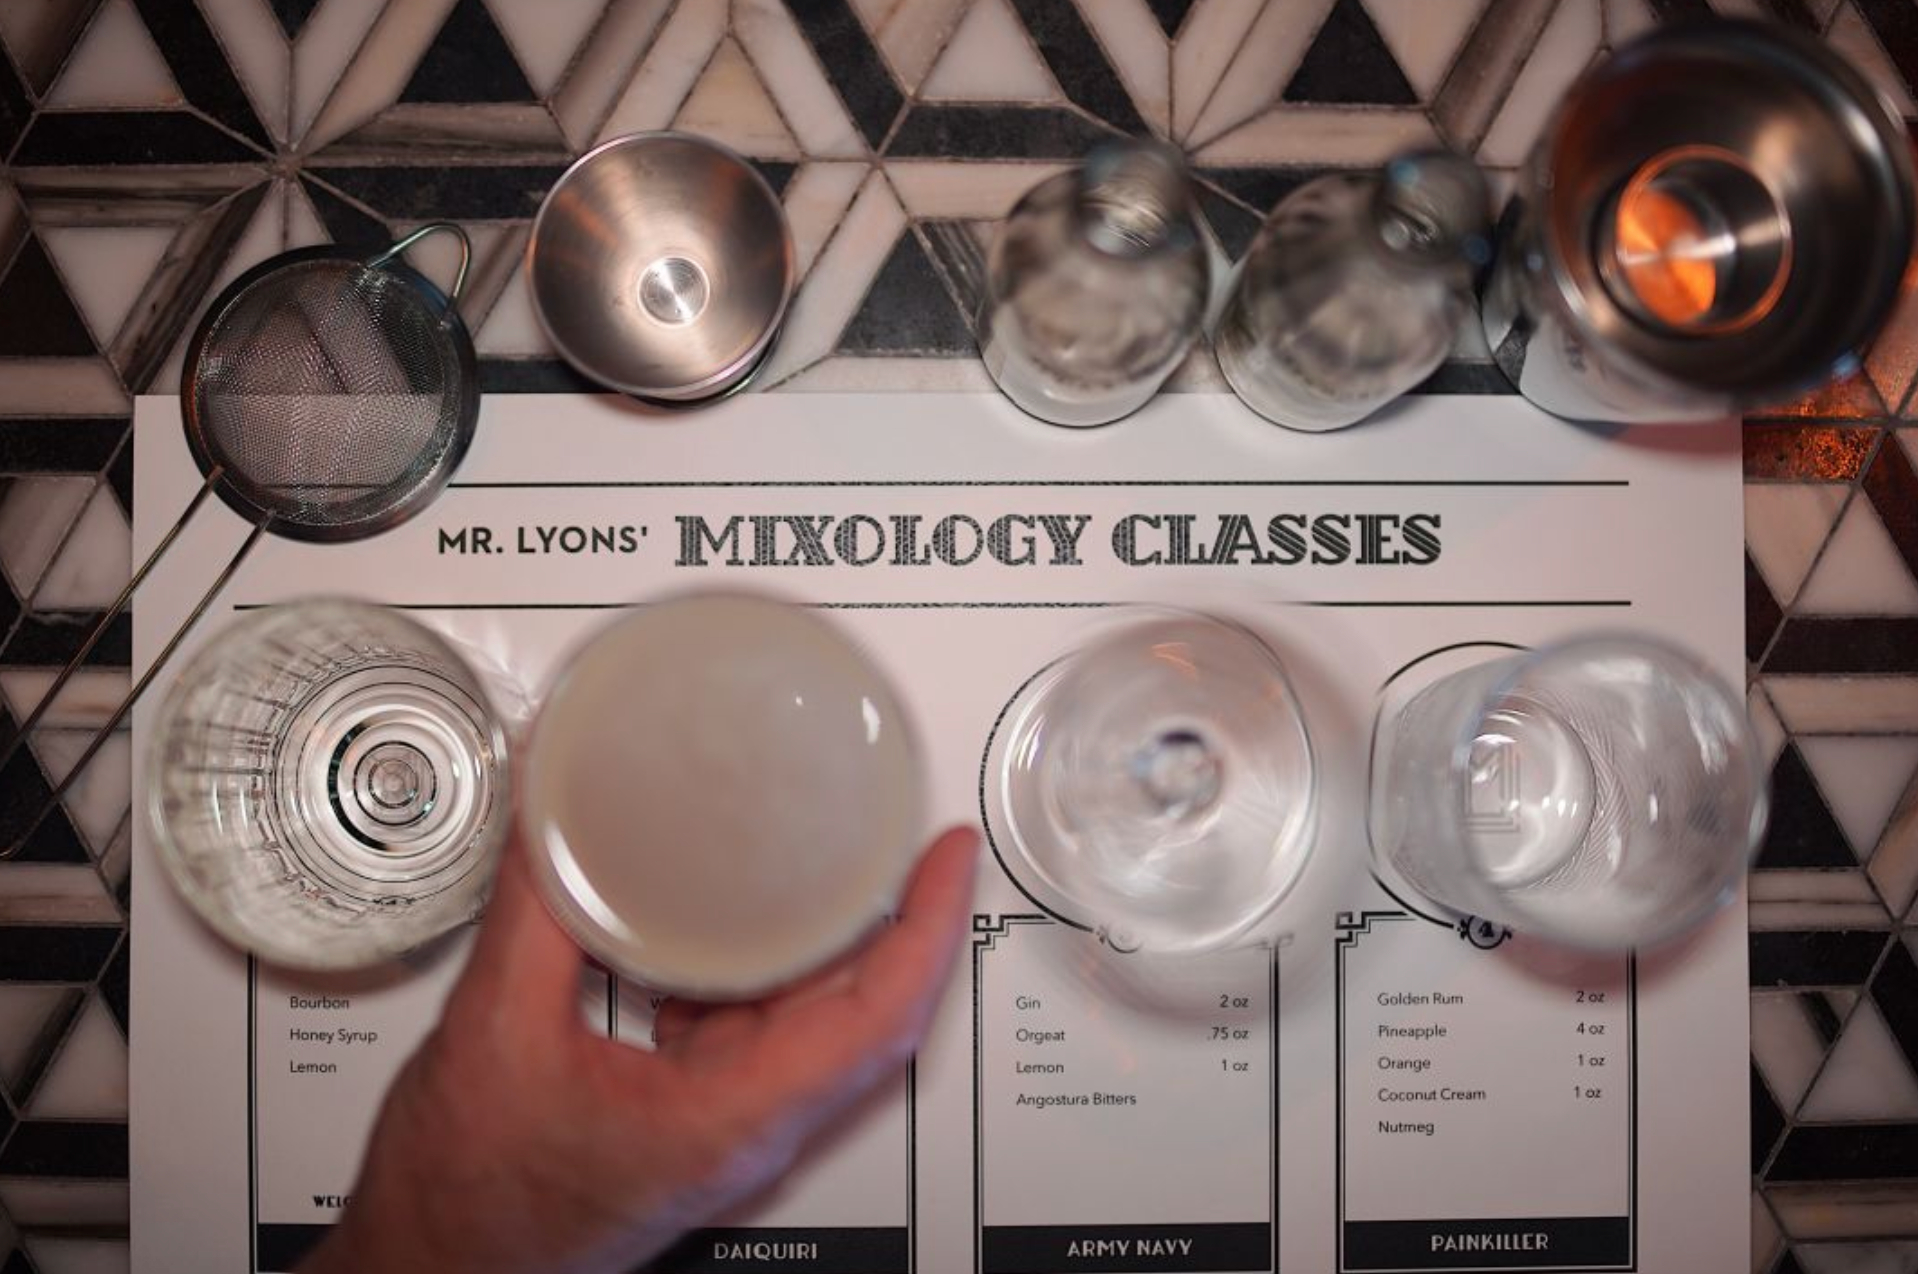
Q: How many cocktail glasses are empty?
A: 3